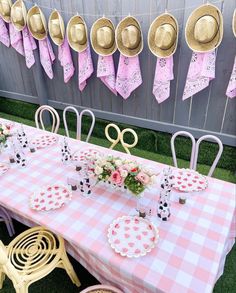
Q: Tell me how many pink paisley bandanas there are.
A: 11